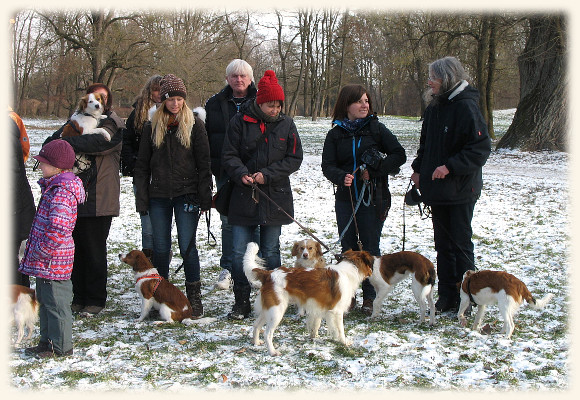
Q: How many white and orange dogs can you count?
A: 7